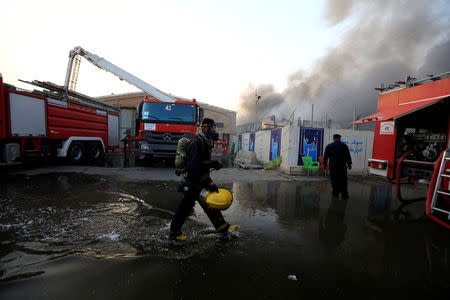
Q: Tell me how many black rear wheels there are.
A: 2